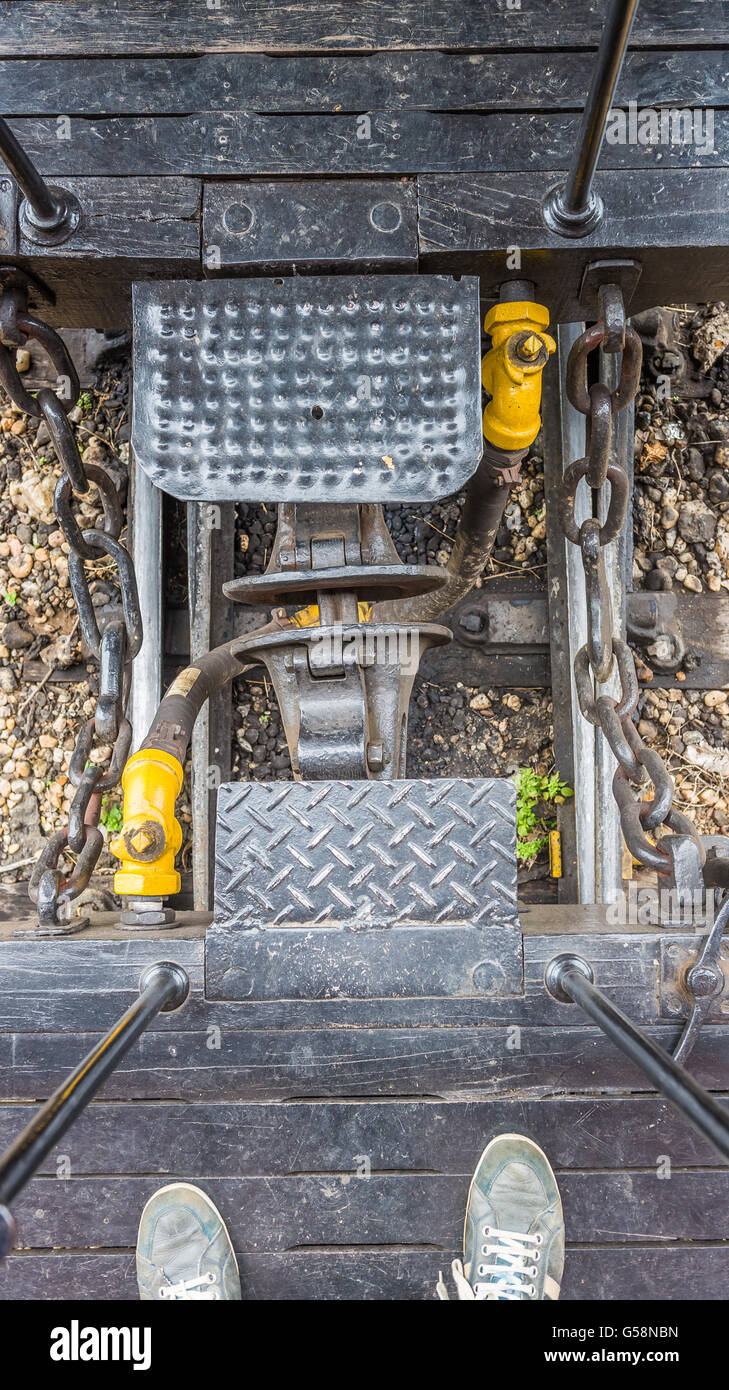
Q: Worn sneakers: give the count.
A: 2